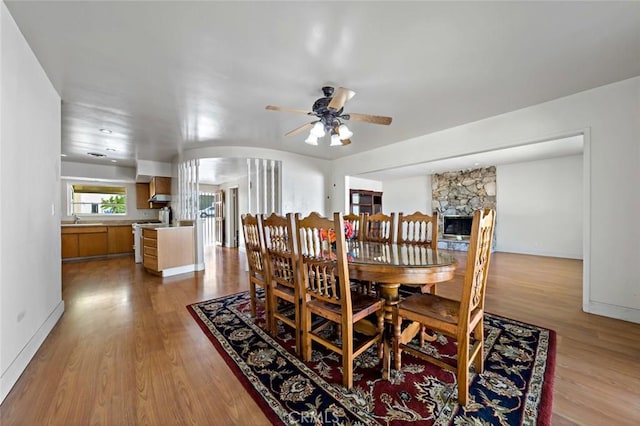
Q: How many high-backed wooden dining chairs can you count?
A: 7